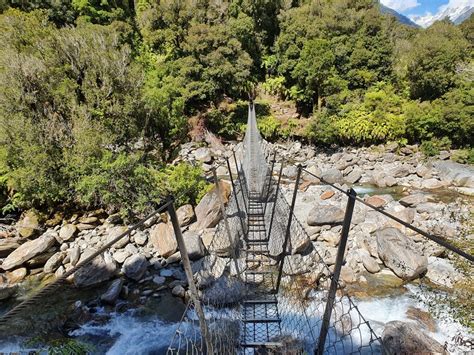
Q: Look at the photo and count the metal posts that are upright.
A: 8